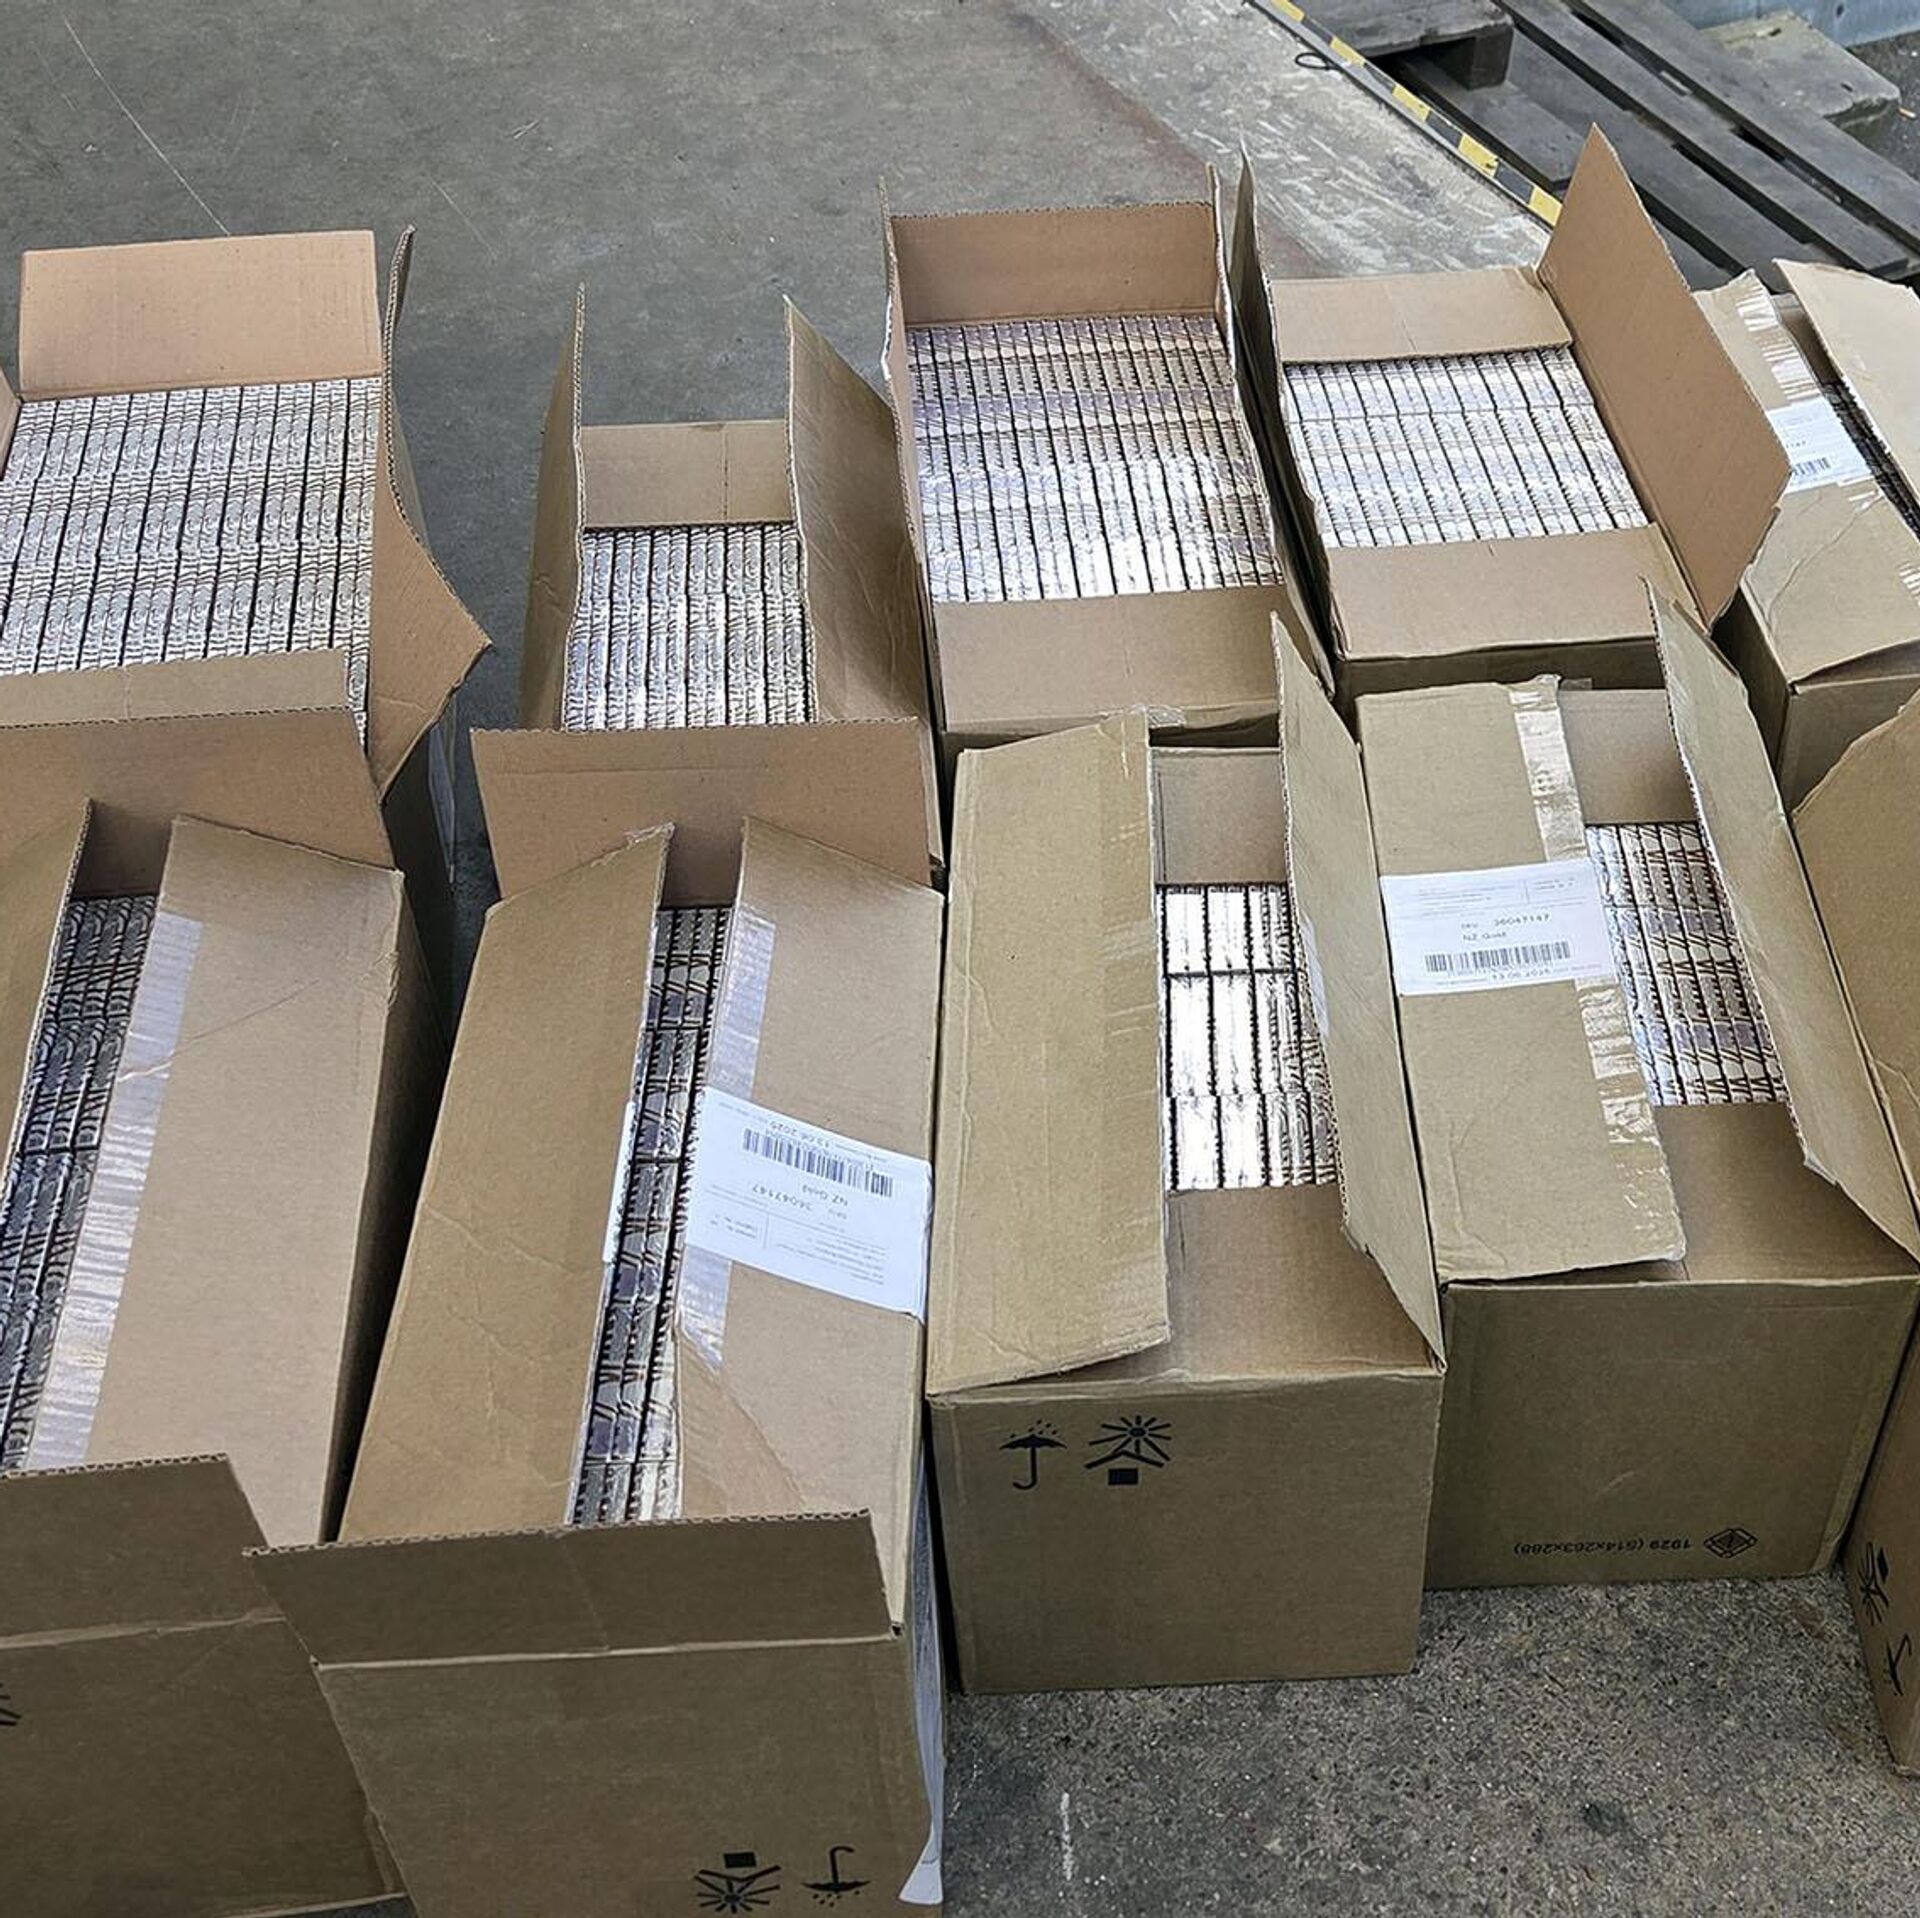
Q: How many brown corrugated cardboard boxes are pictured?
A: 10